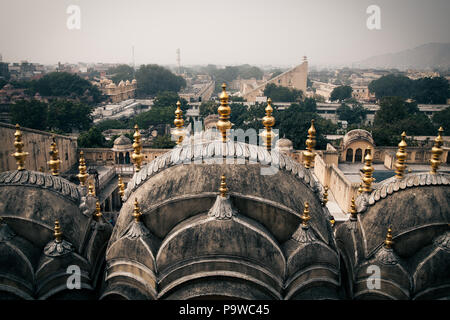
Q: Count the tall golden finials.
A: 11